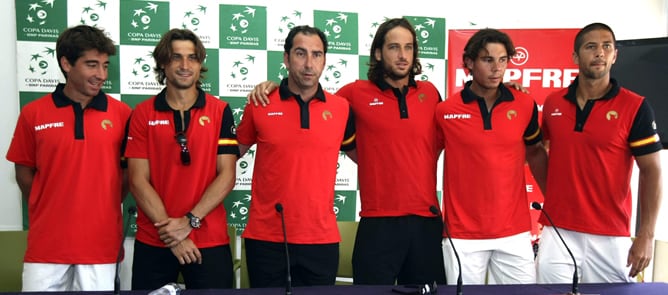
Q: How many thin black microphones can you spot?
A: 4